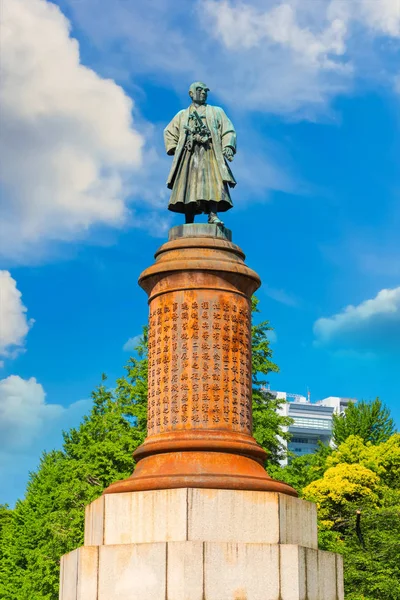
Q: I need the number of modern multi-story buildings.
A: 1